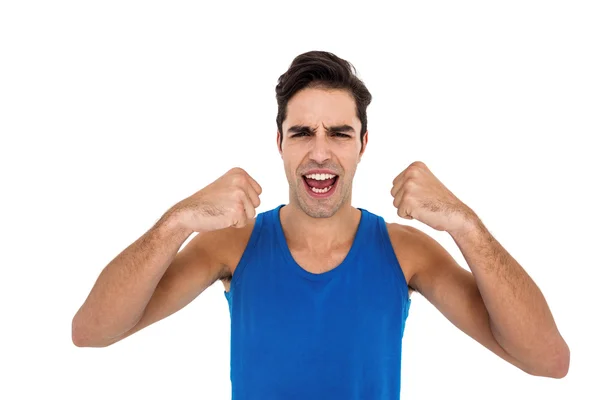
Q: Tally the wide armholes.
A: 2